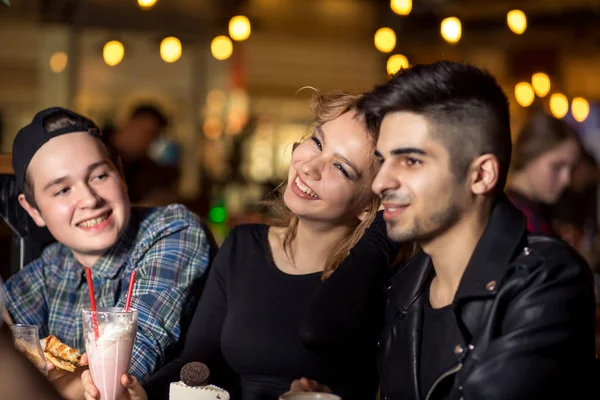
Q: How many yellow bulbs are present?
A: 14